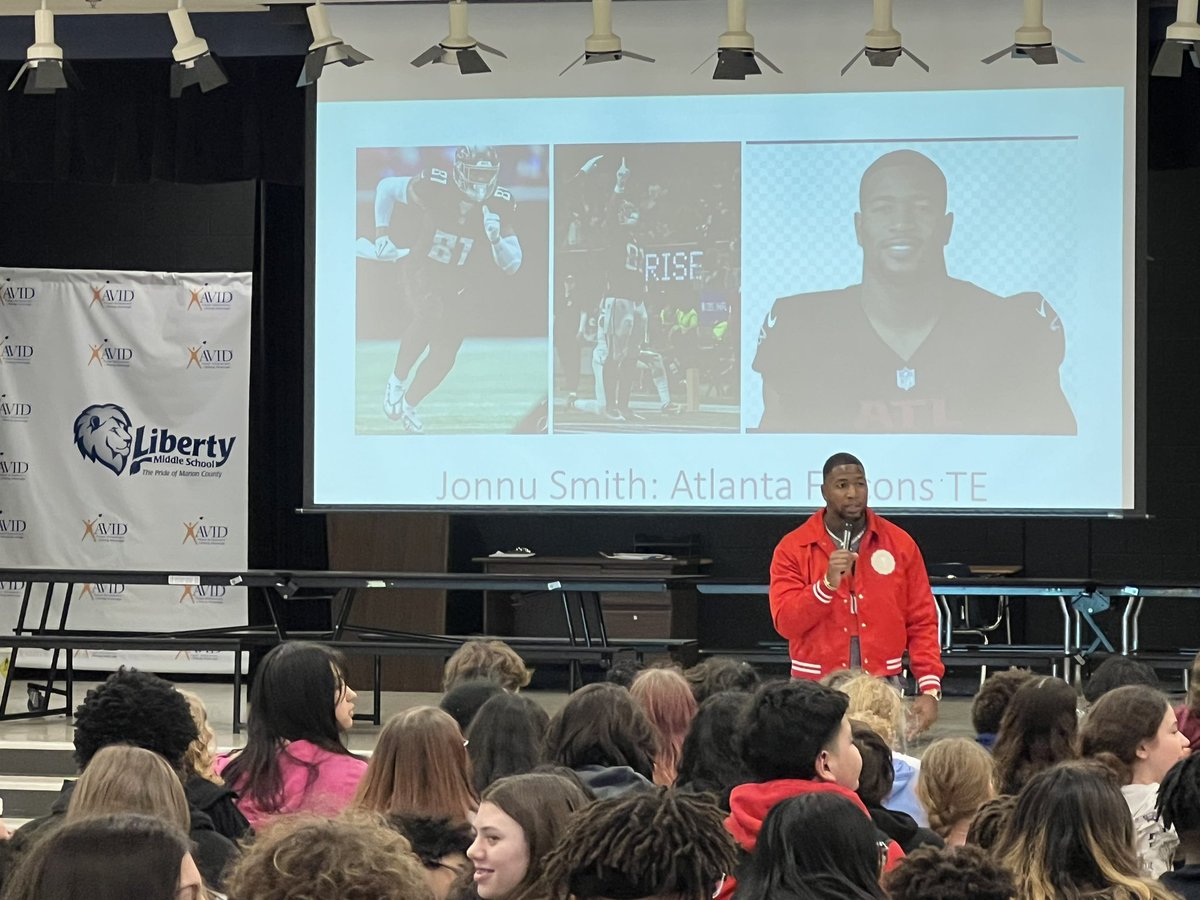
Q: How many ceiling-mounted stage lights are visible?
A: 9